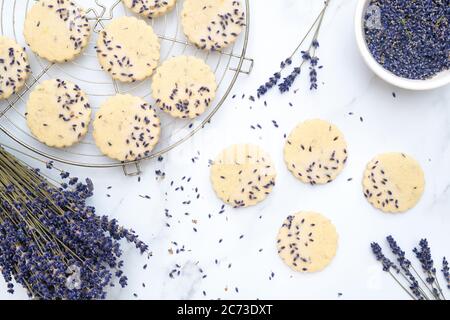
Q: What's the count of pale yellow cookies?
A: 12